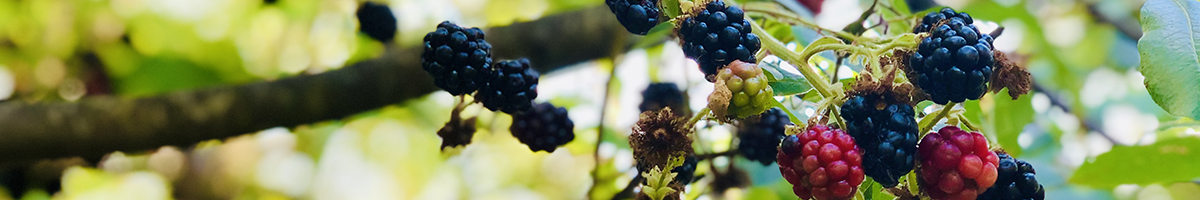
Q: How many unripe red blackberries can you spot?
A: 2